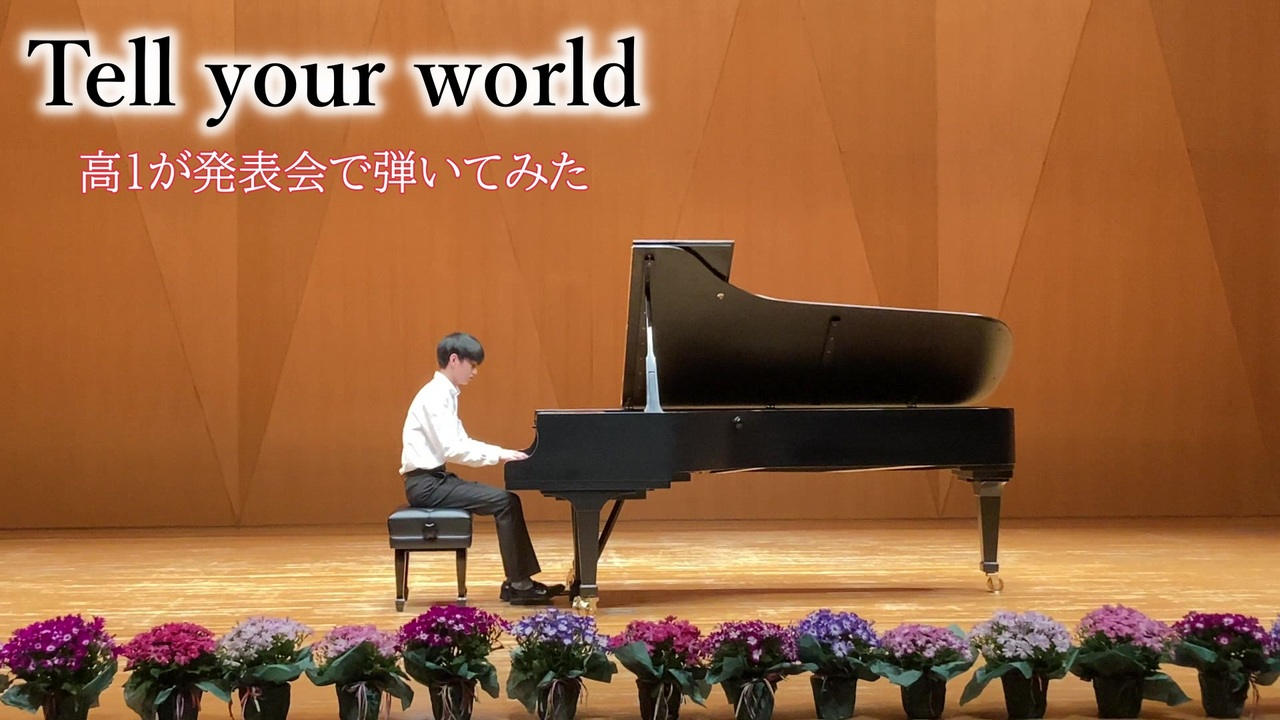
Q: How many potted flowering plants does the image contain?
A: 13